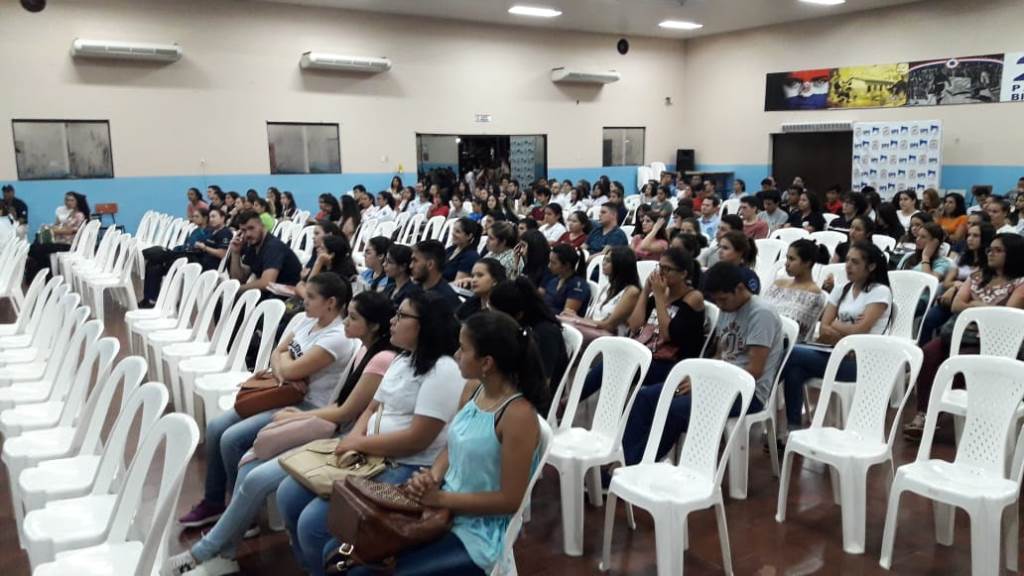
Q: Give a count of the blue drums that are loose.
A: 0